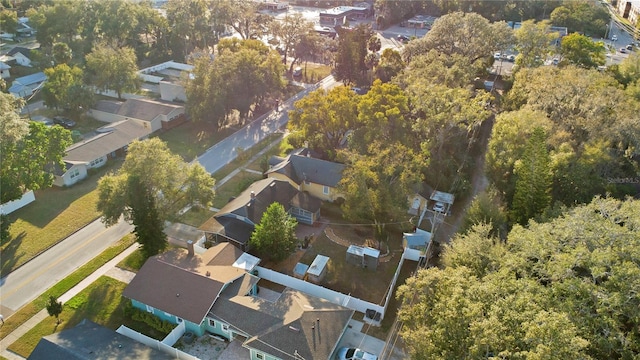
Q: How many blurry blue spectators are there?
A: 0